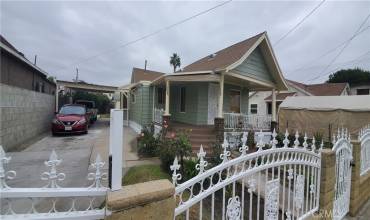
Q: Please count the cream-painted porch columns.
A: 3